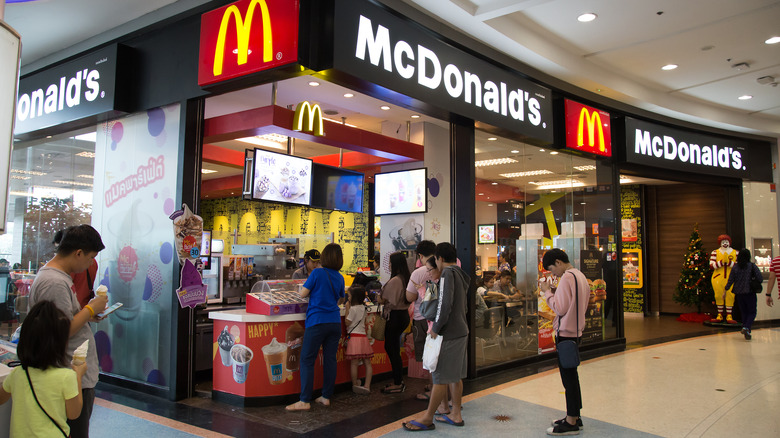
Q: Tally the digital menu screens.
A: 3